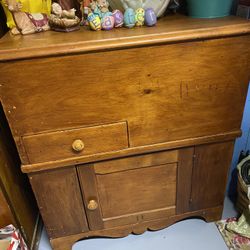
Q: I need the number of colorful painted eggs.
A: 6